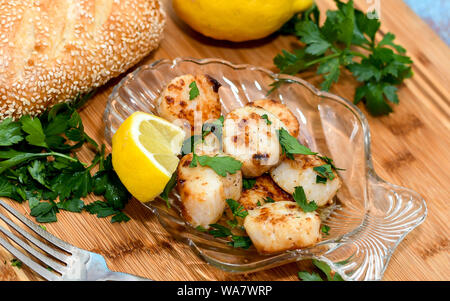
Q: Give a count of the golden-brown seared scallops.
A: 8